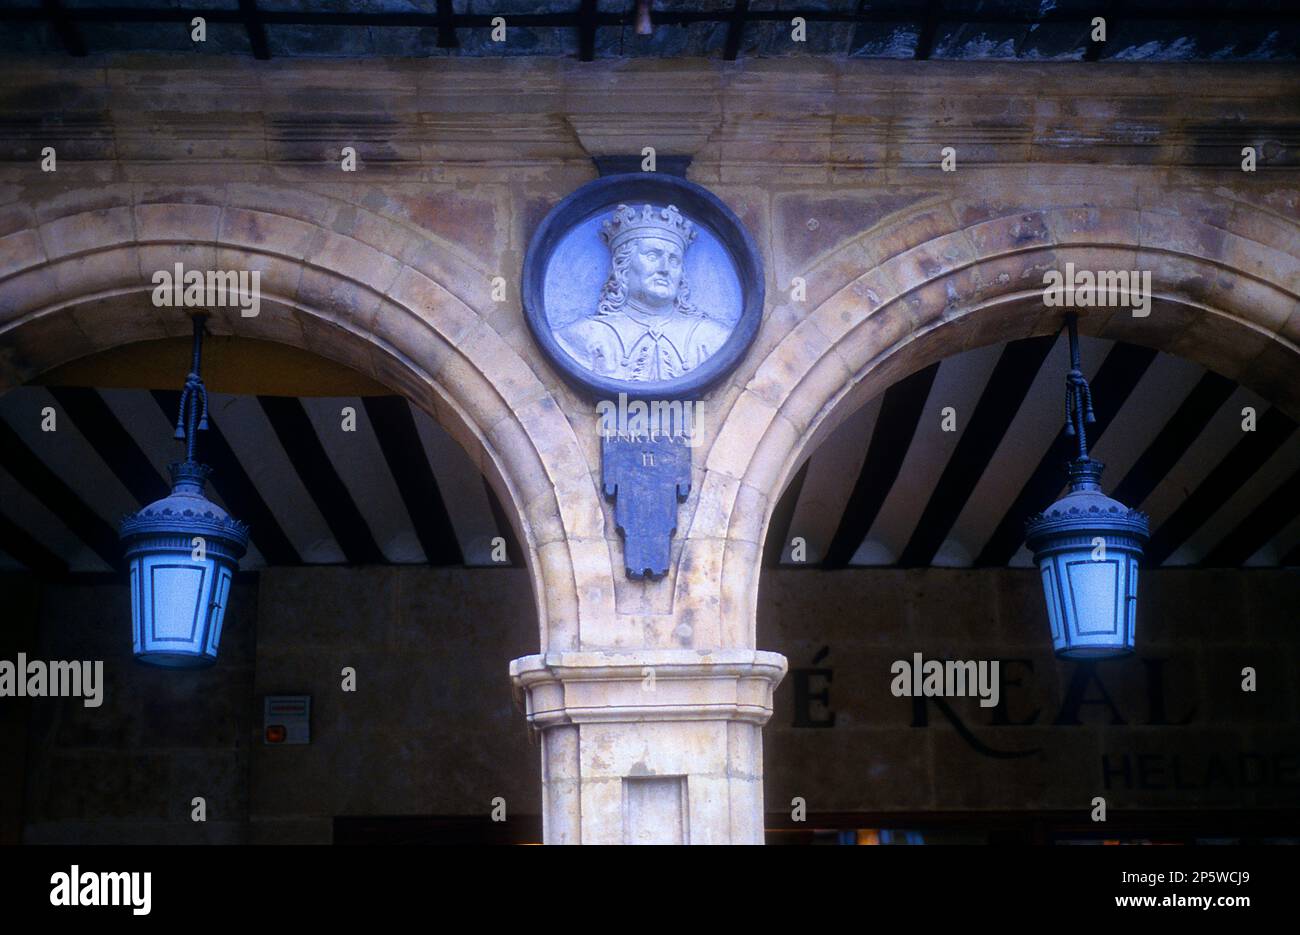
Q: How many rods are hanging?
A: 2